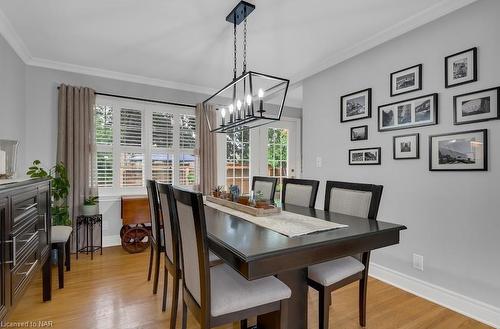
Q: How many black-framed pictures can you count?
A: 9